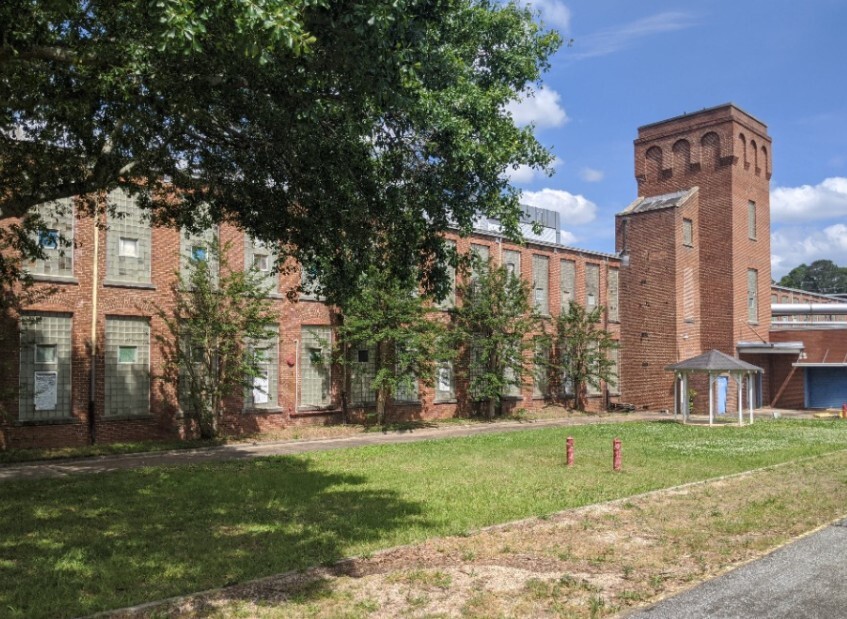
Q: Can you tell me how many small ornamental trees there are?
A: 4